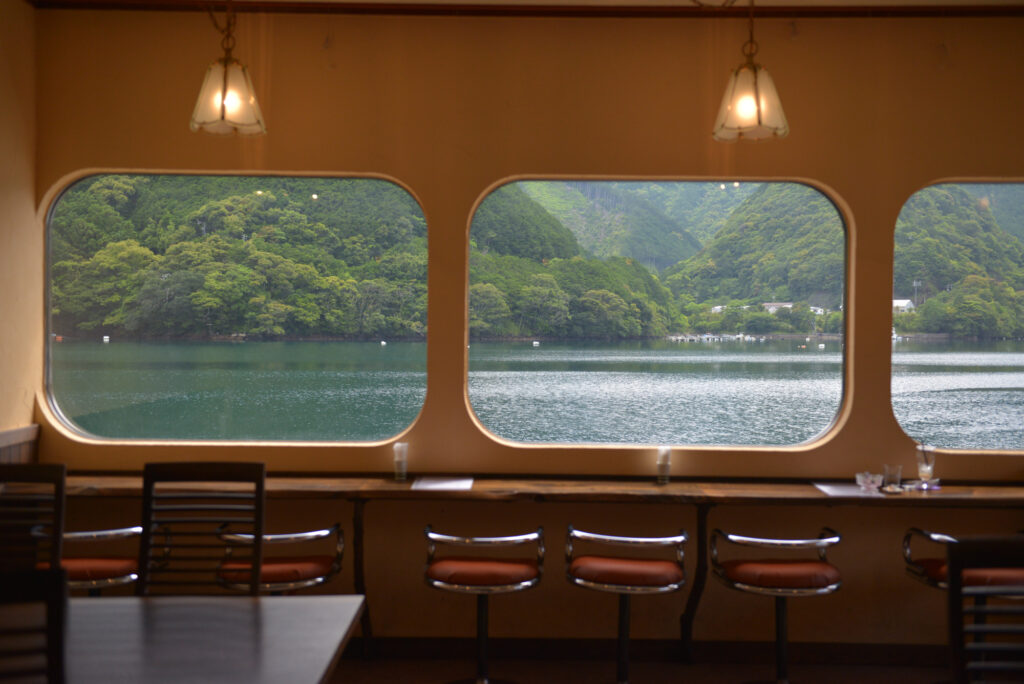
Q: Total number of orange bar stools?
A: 6